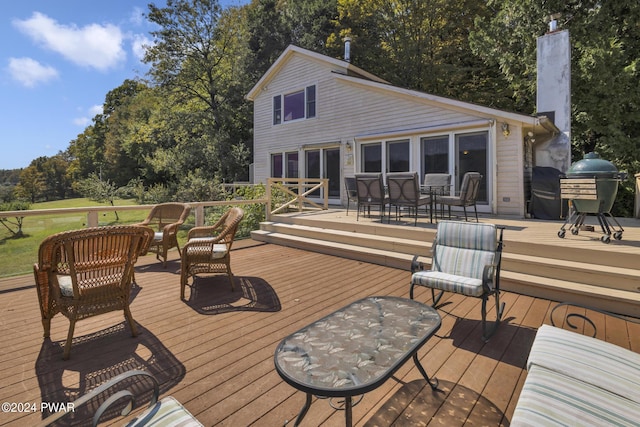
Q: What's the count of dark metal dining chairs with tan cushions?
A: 5